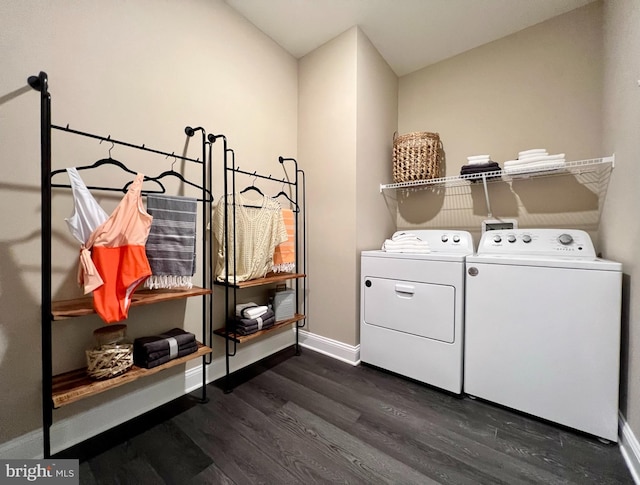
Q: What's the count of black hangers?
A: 4